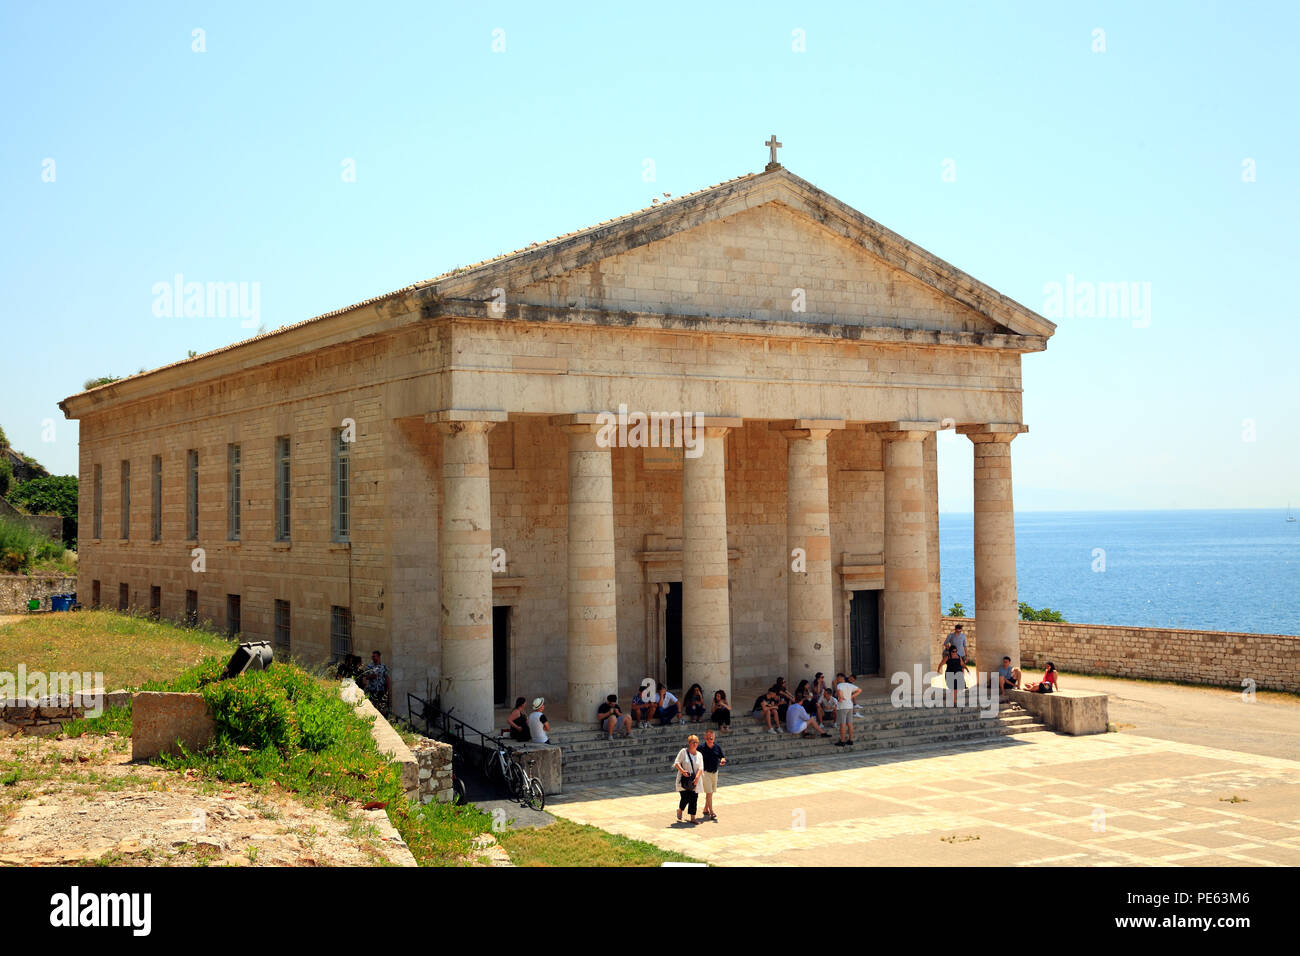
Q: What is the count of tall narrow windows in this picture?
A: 7